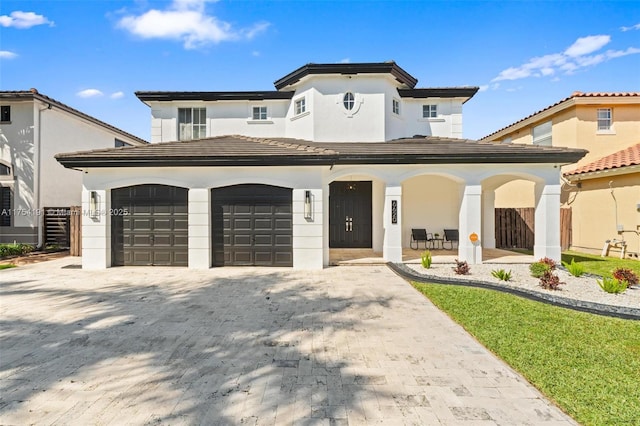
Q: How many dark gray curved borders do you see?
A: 1